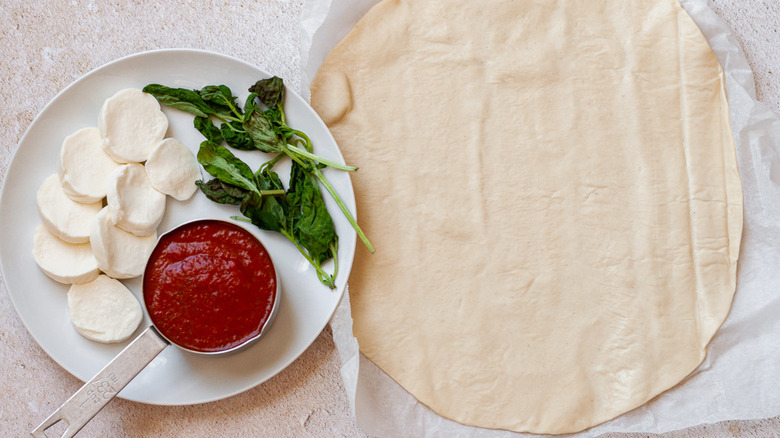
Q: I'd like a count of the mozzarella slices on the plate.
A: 8